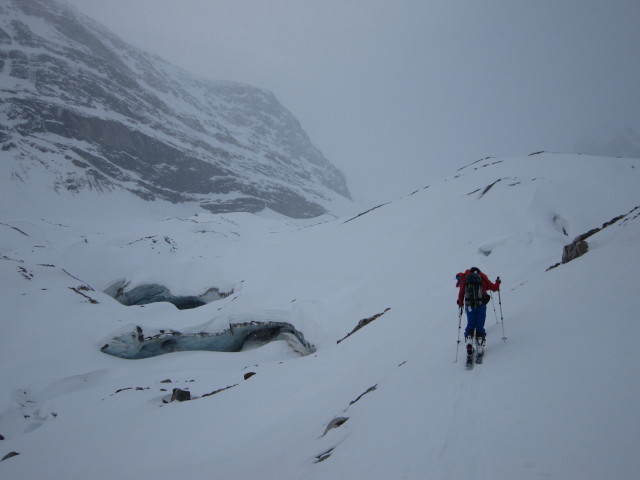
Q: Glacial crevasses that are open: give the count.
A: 2